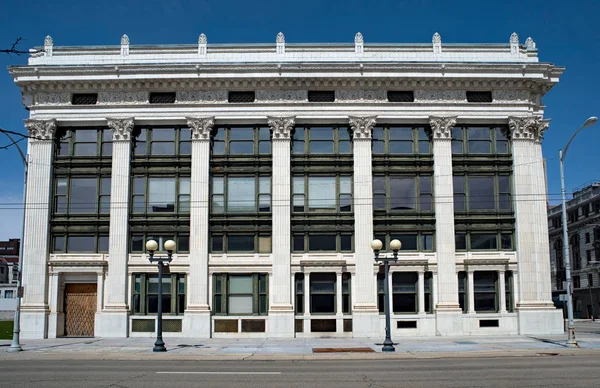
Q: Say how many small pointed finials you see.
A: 8